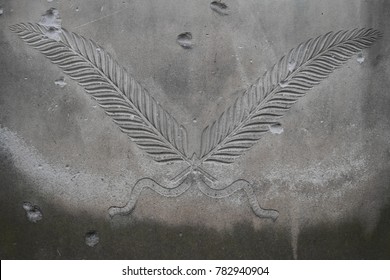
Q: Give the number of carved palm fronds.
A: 2